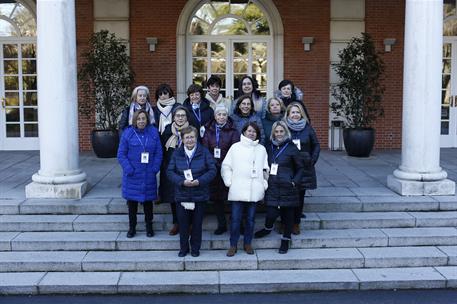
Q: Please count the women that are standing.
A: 15